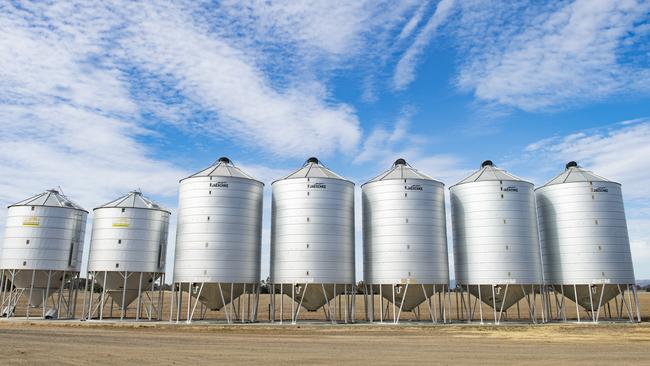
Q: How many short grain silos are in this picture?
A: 2